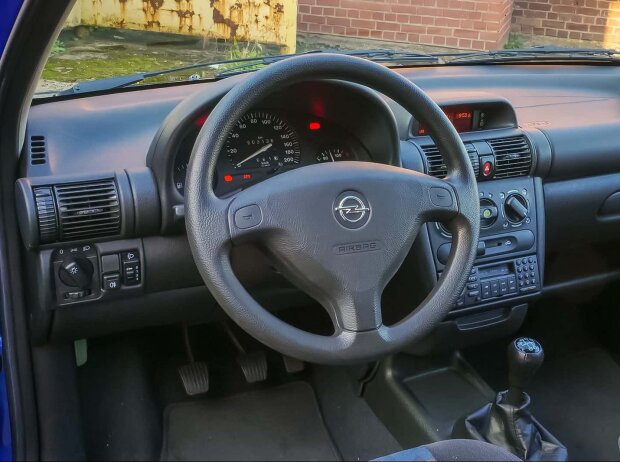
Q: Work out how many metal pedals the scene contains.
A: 3